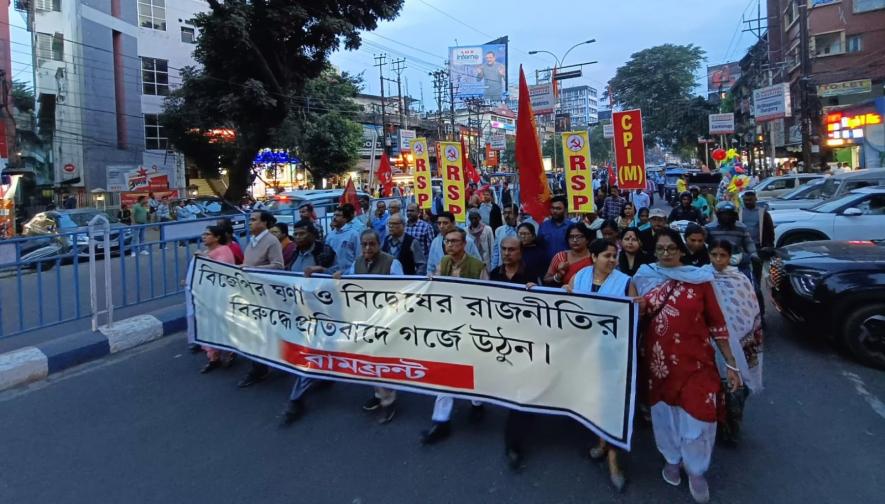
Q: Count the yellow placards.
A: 3